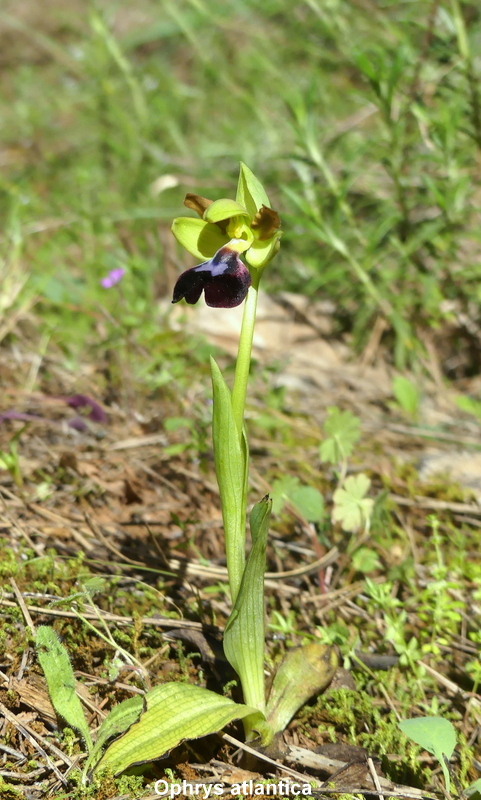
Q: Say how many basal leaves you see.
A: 2